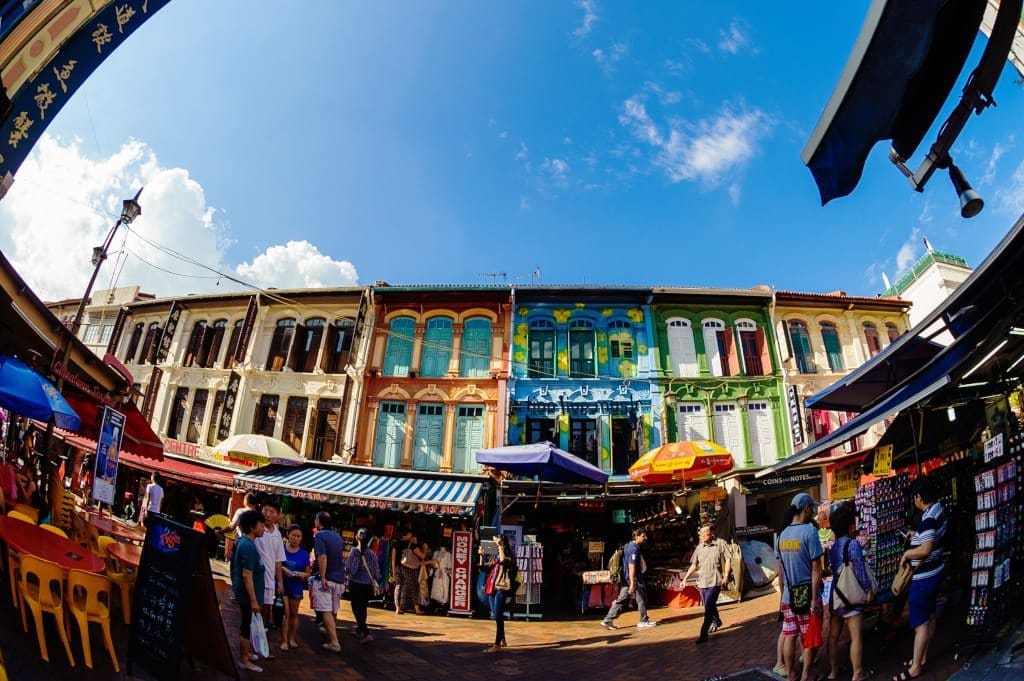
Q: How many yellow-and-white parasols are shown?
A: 1